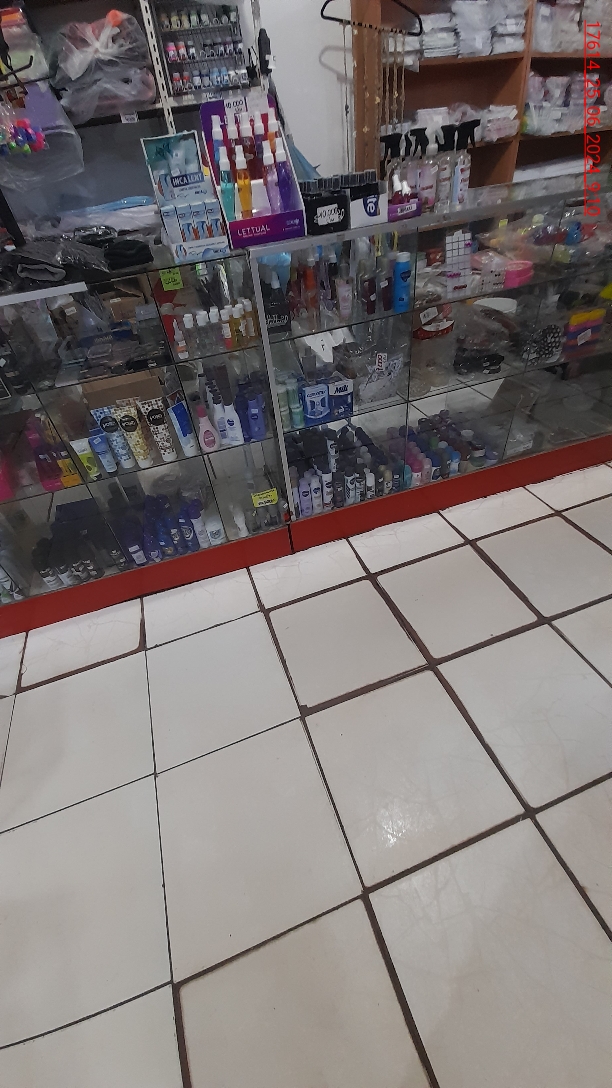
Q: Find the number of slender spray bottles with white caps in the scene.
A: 9